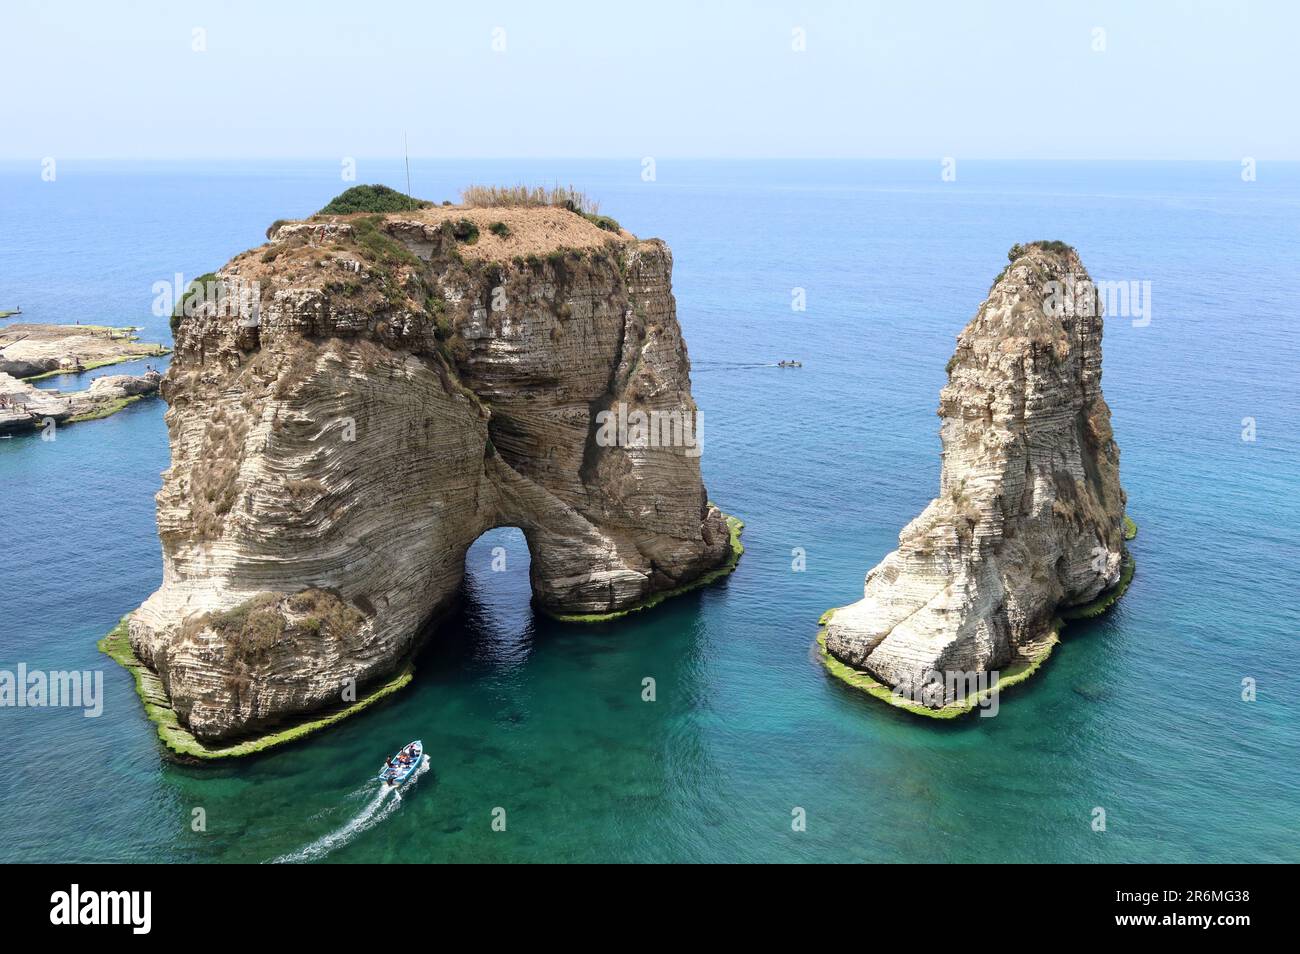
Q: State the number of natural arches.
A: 1